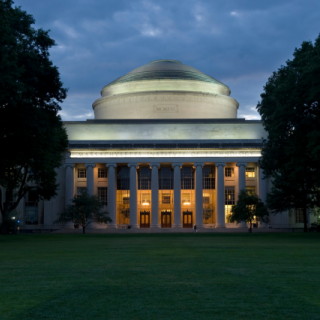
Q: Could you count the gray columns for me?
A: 10